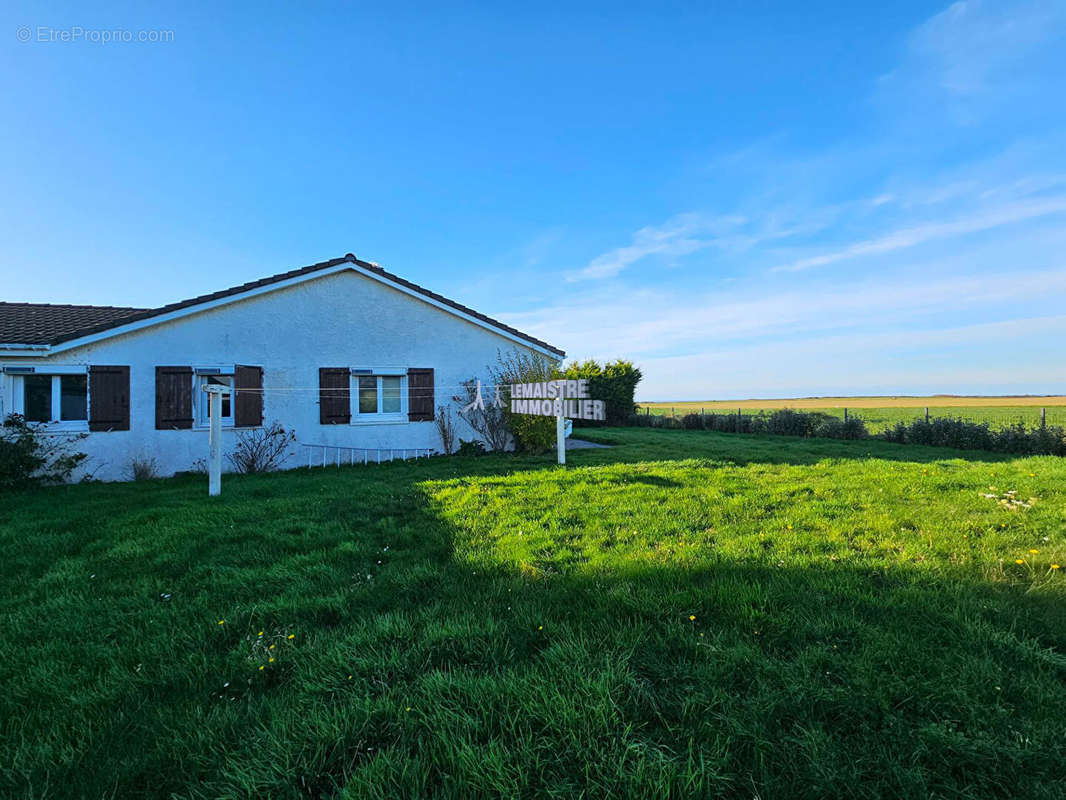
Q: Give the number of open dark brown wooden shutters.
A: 5